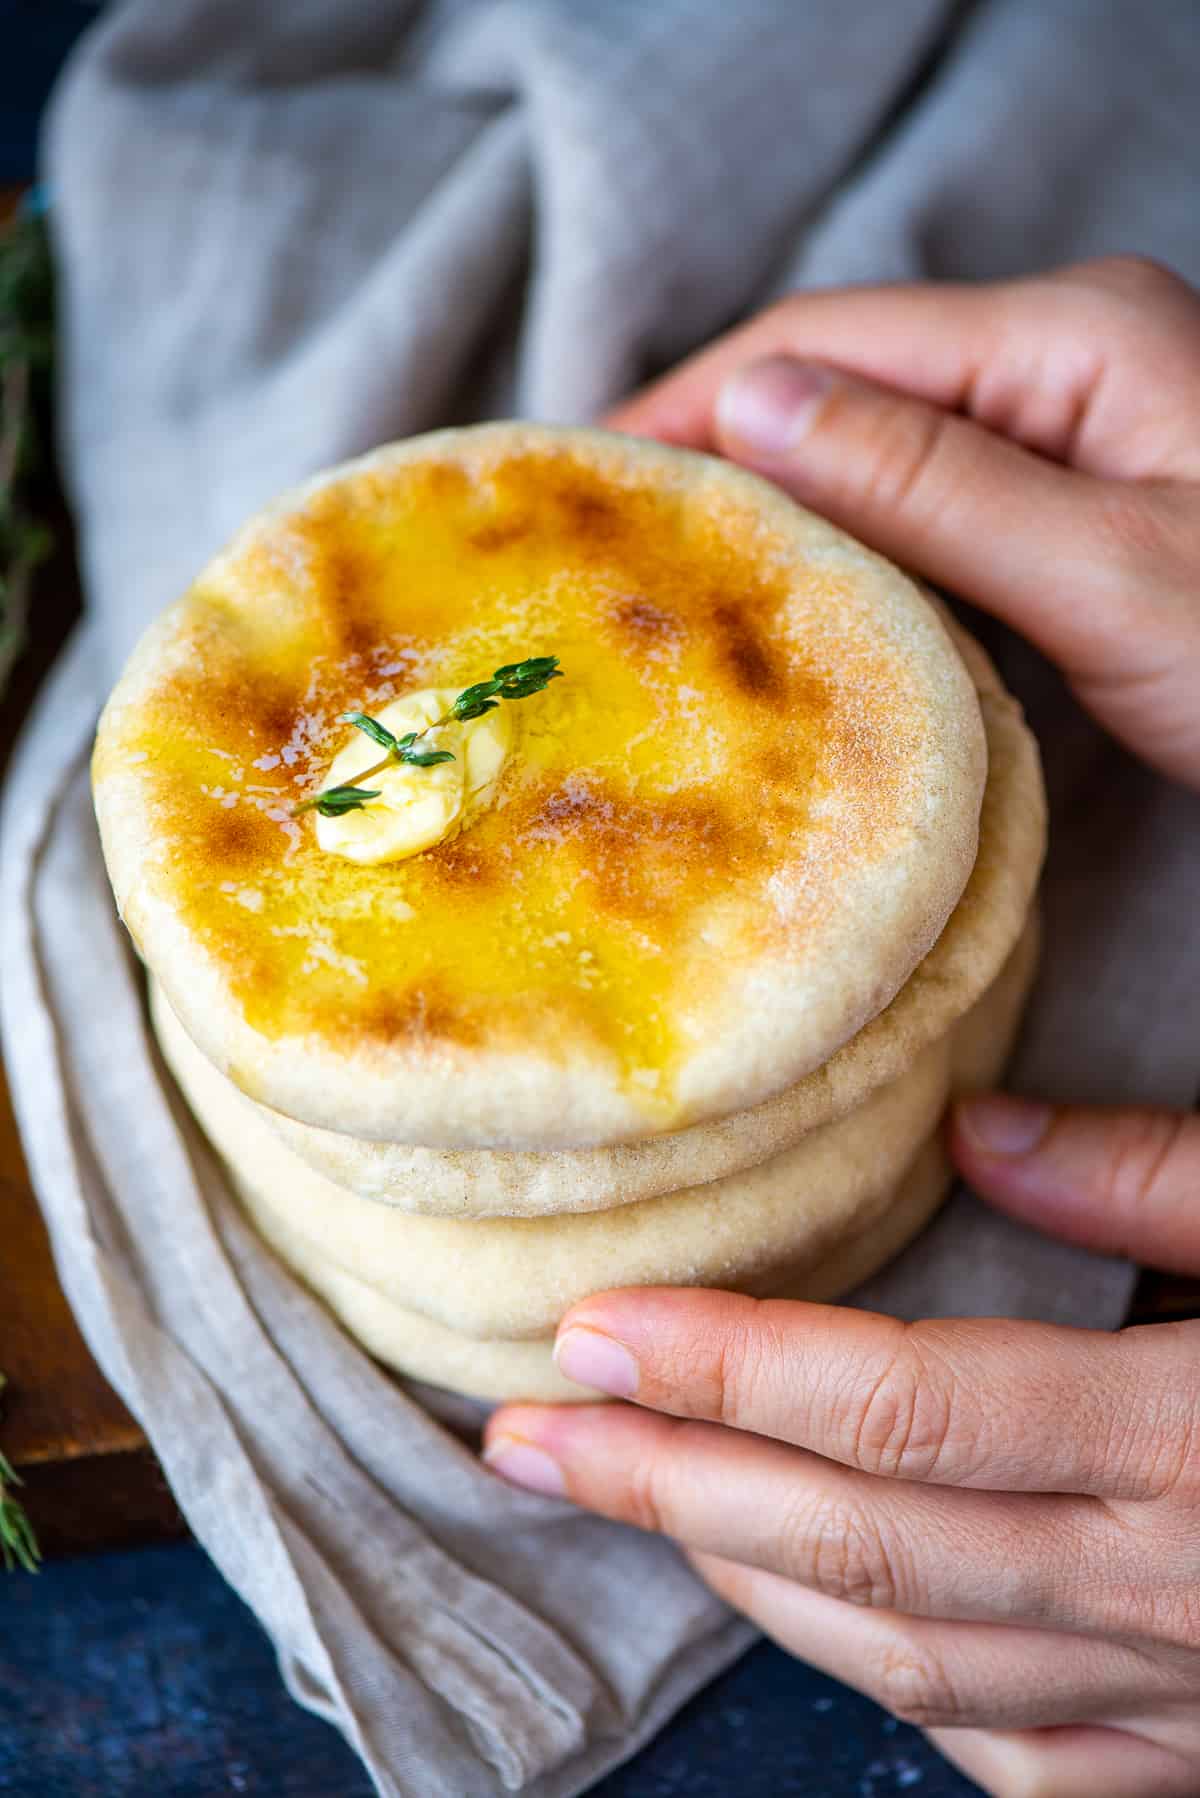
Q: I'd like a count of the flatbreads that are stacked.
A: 4